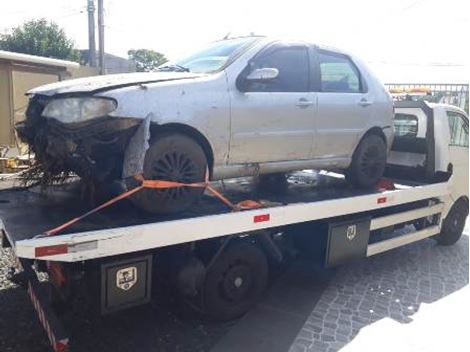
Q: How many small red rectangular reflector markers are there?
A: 3